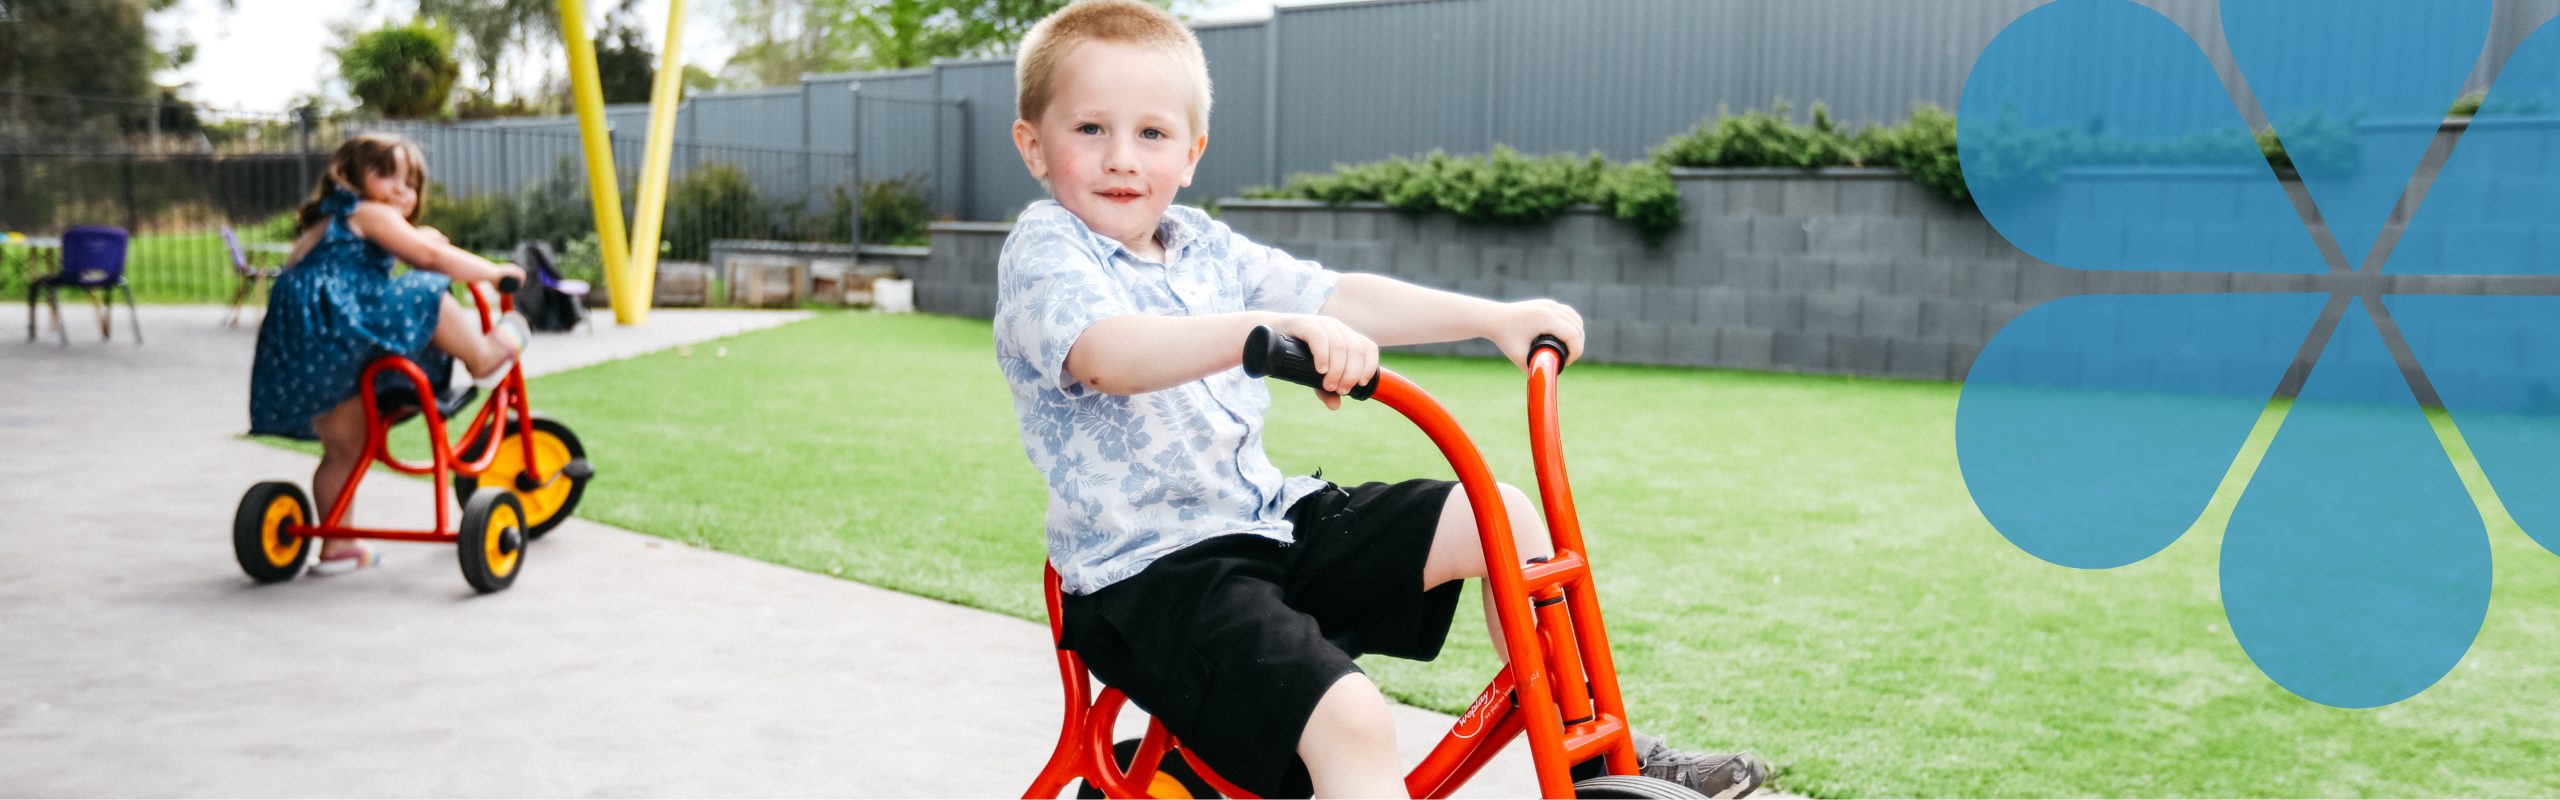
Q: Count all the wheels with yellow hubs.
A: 4